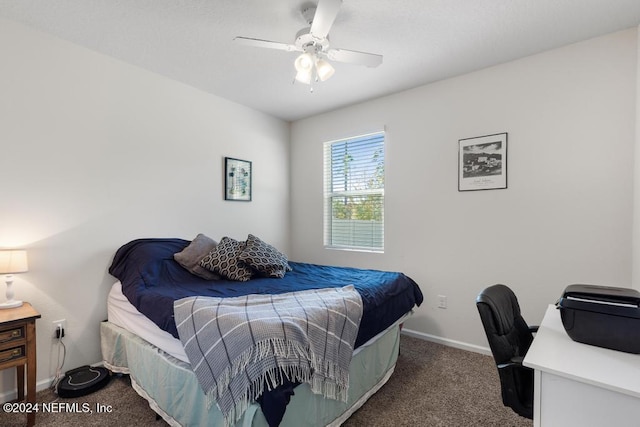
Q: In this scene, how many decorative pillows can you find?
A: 3